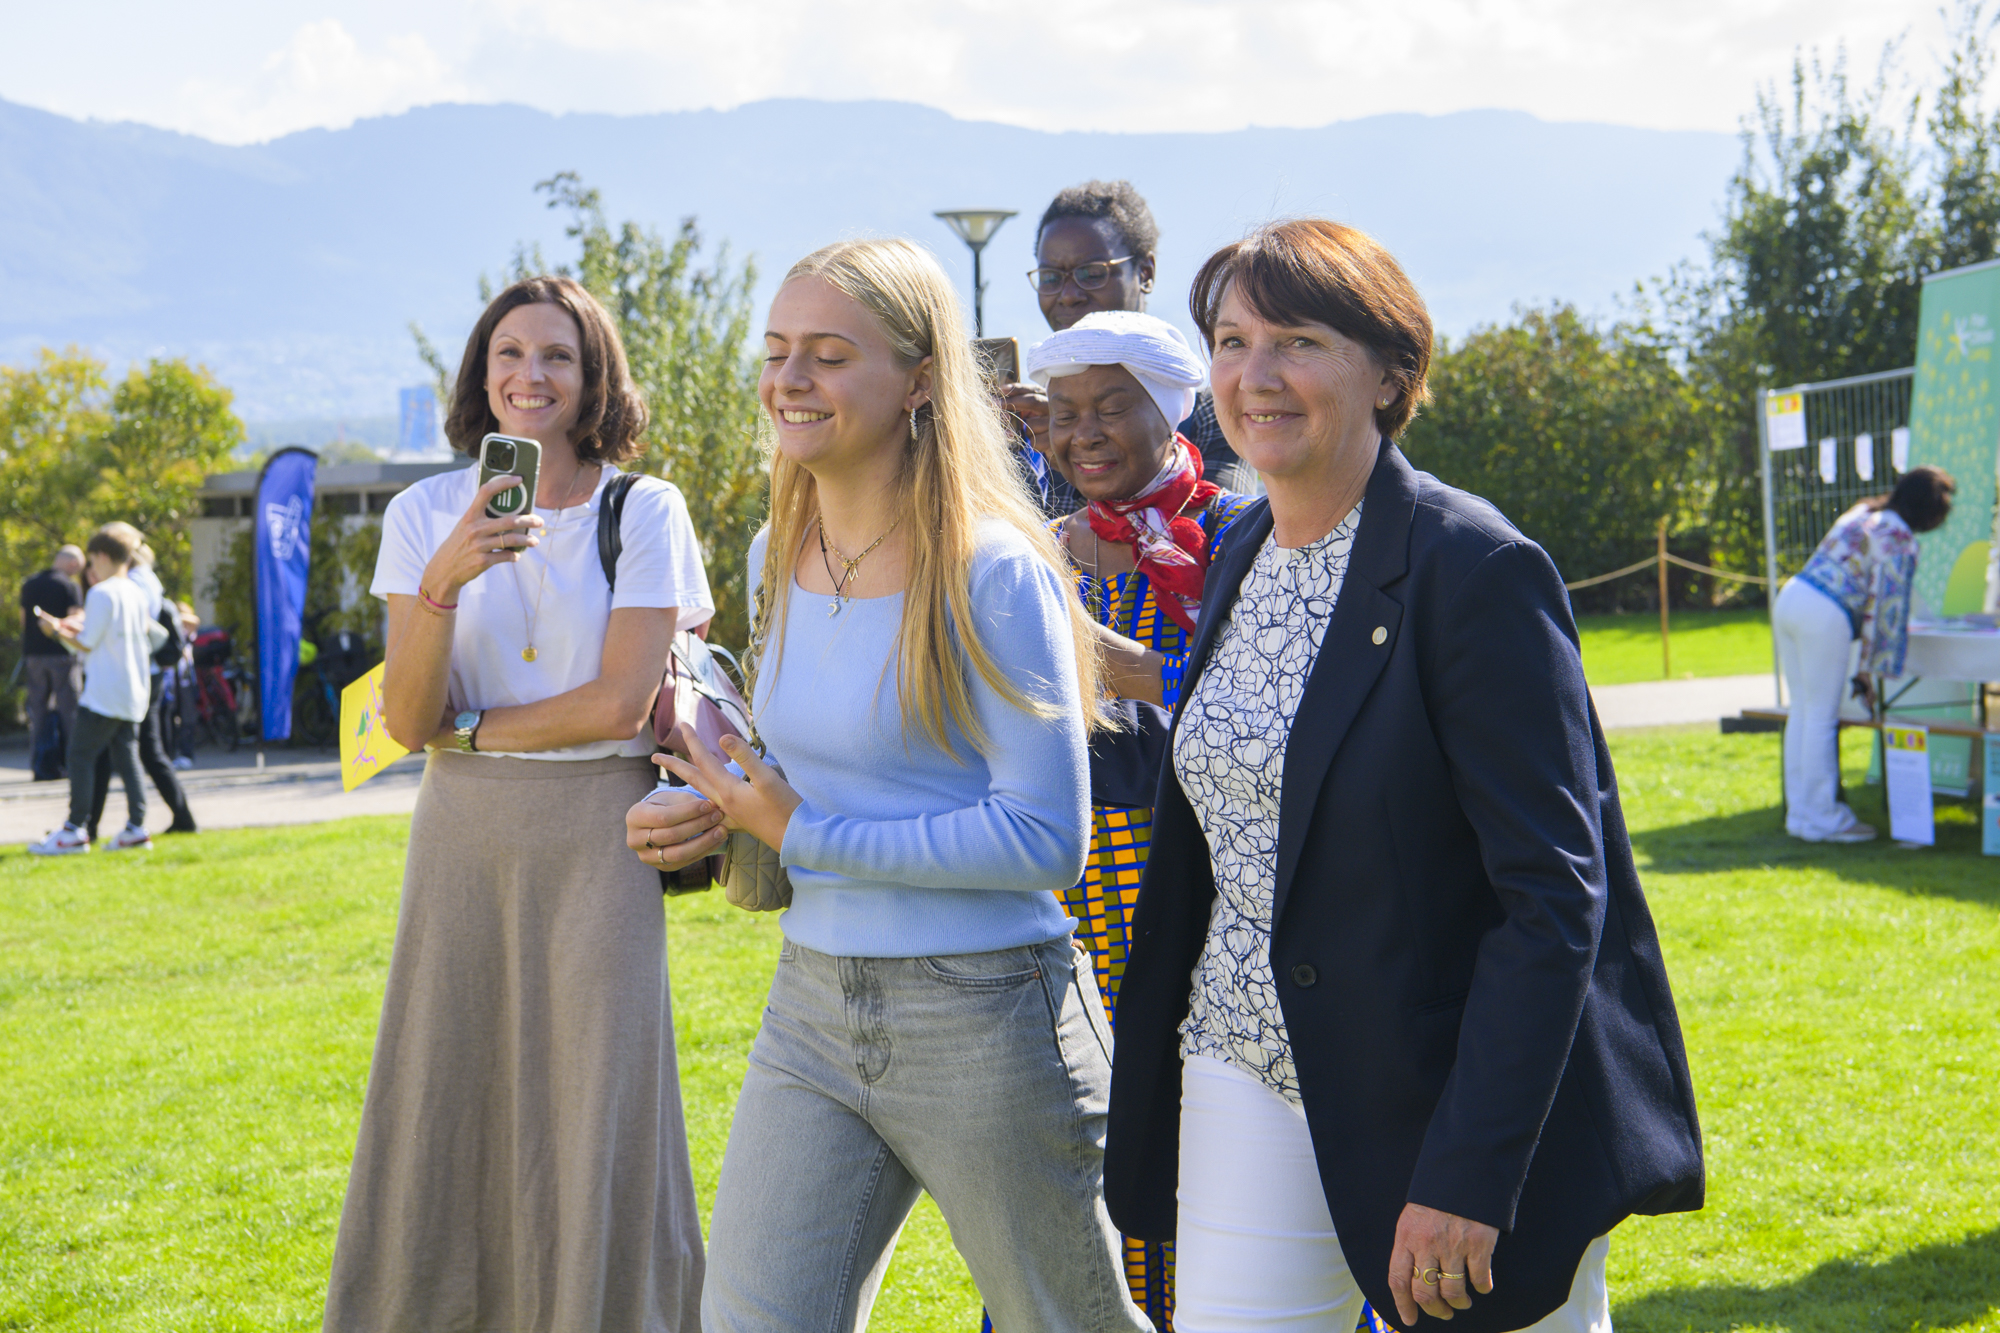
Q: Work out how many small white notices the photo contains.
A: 3